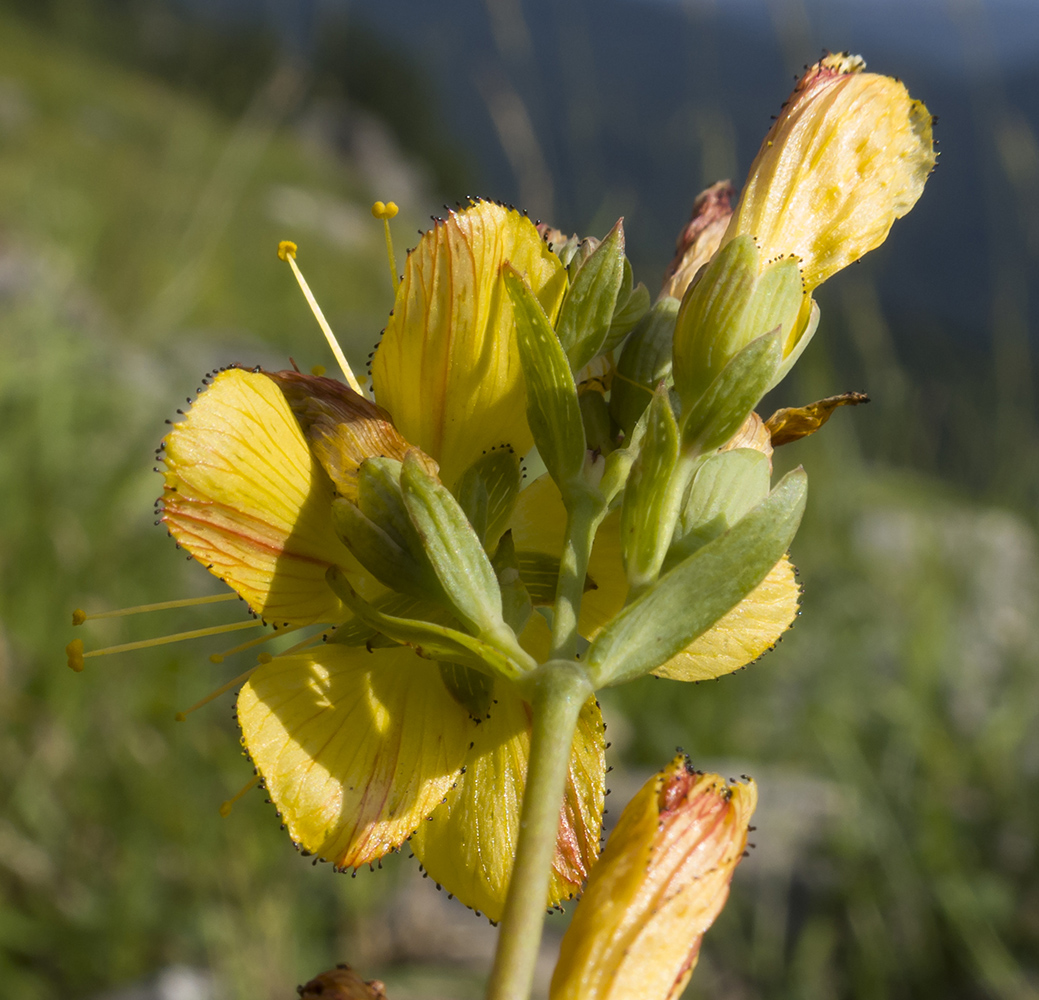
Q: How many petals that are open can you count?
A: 5